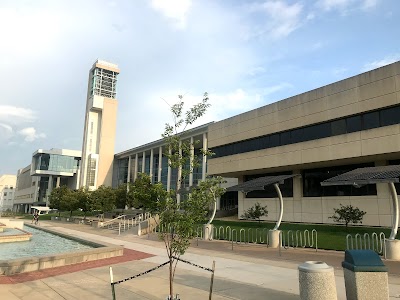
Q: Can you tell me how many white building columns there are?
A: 9